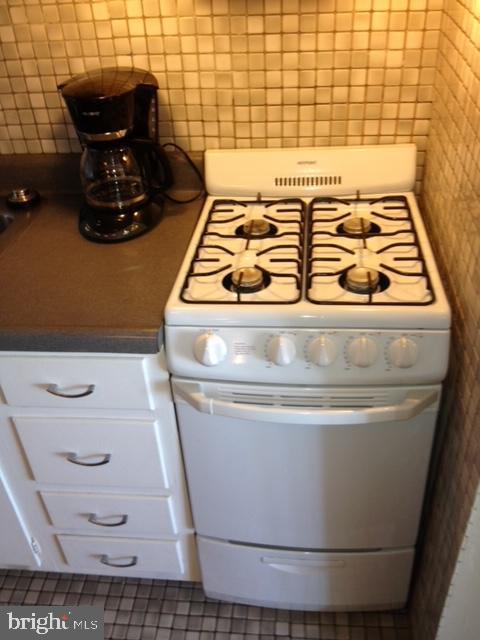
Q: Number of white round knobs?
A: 5